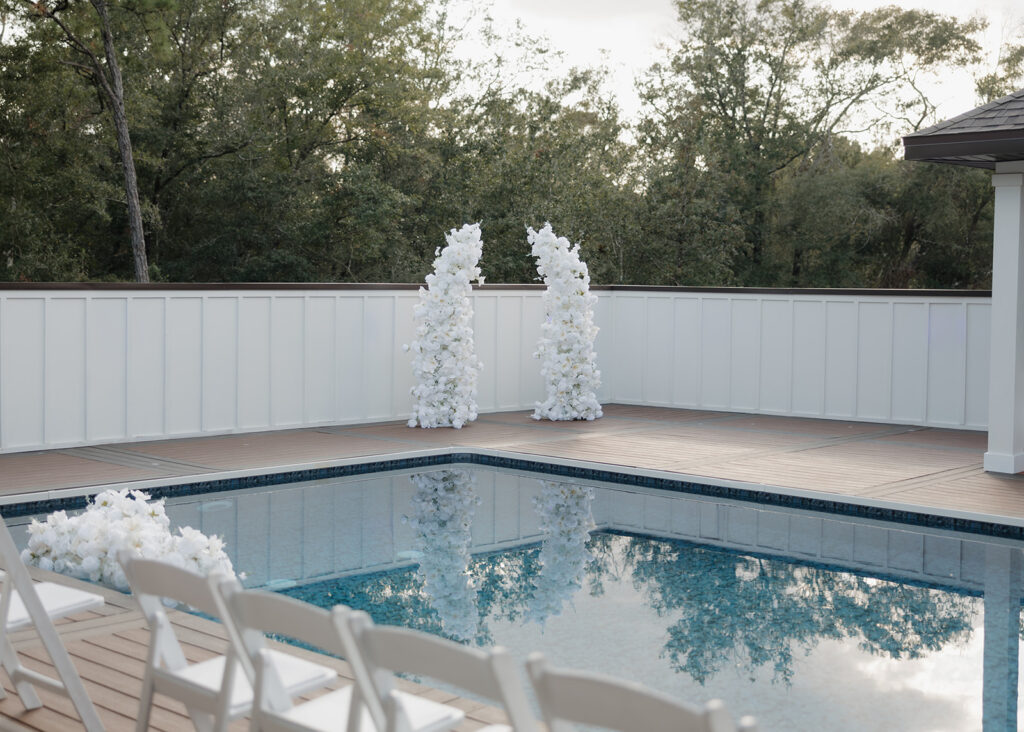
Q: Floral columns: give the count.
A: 2